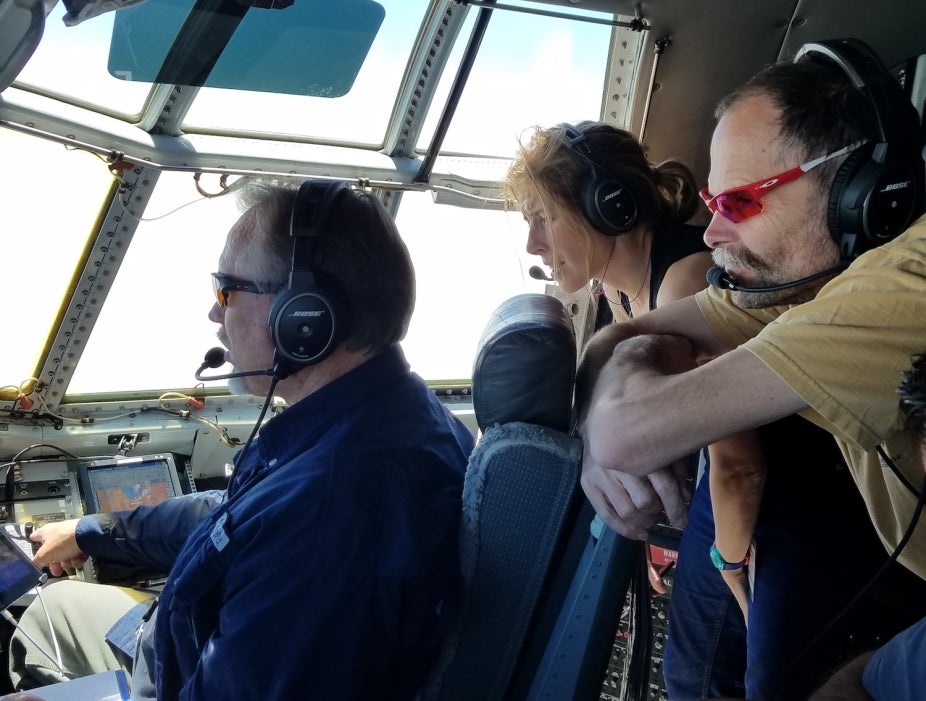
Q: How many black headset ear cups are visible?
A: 3